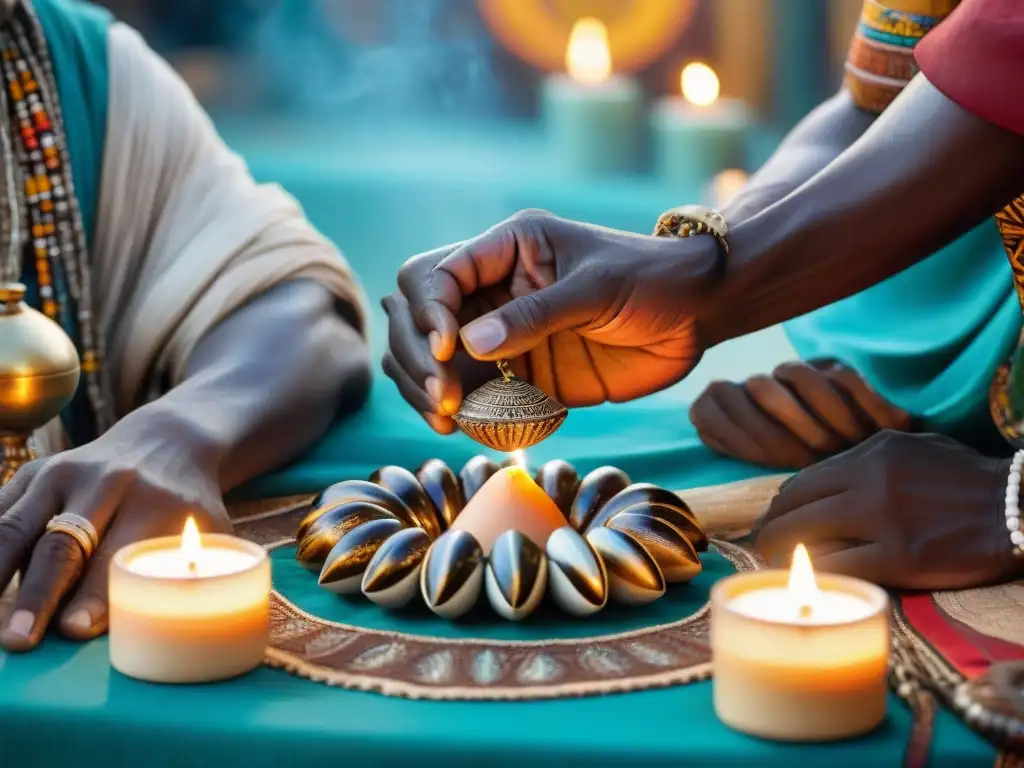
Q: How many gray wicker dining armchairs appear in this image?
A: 0